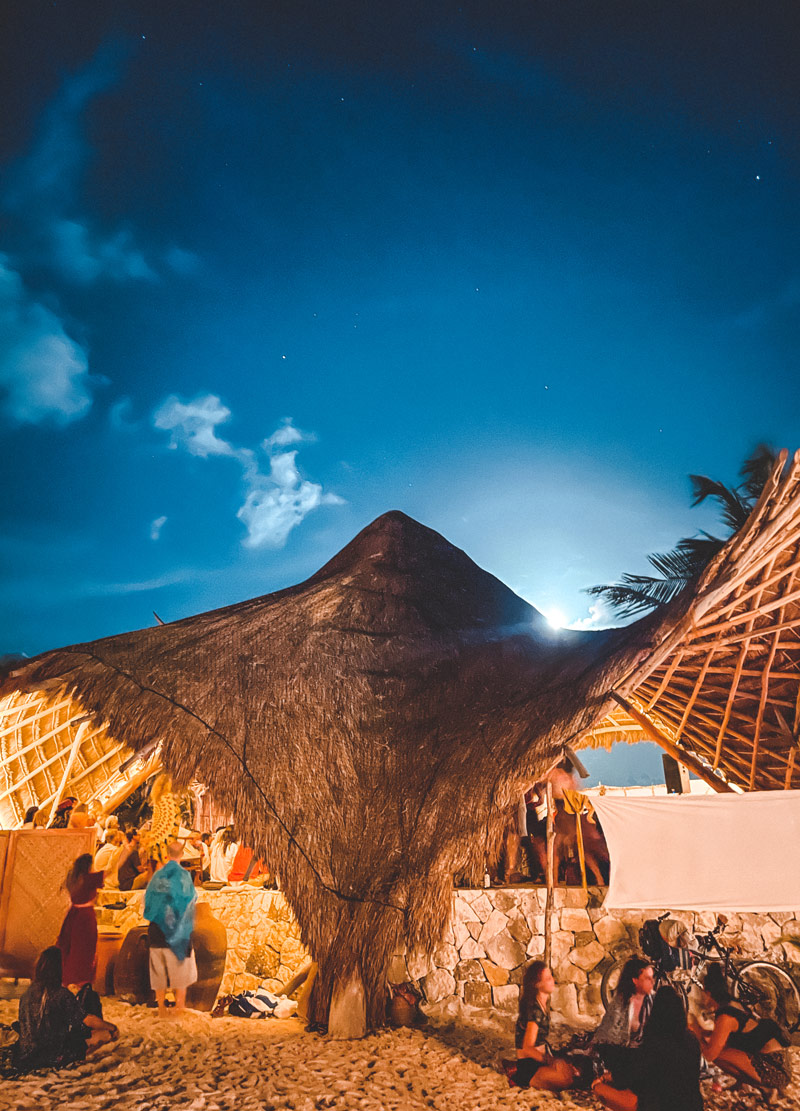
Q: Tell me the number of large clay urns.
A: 2